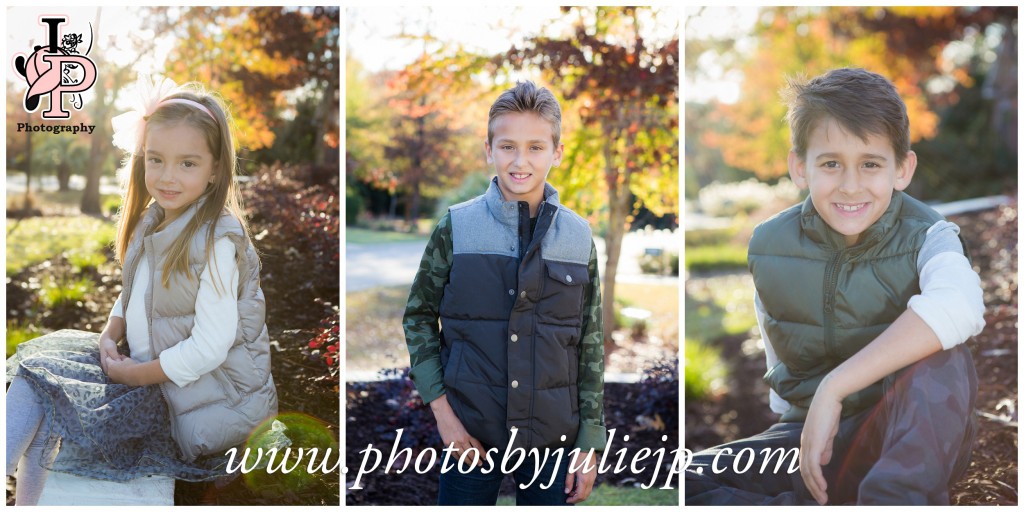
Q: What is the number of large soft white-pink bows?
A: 1